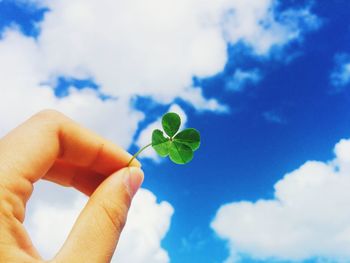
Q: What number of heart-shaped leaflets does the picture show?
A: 4